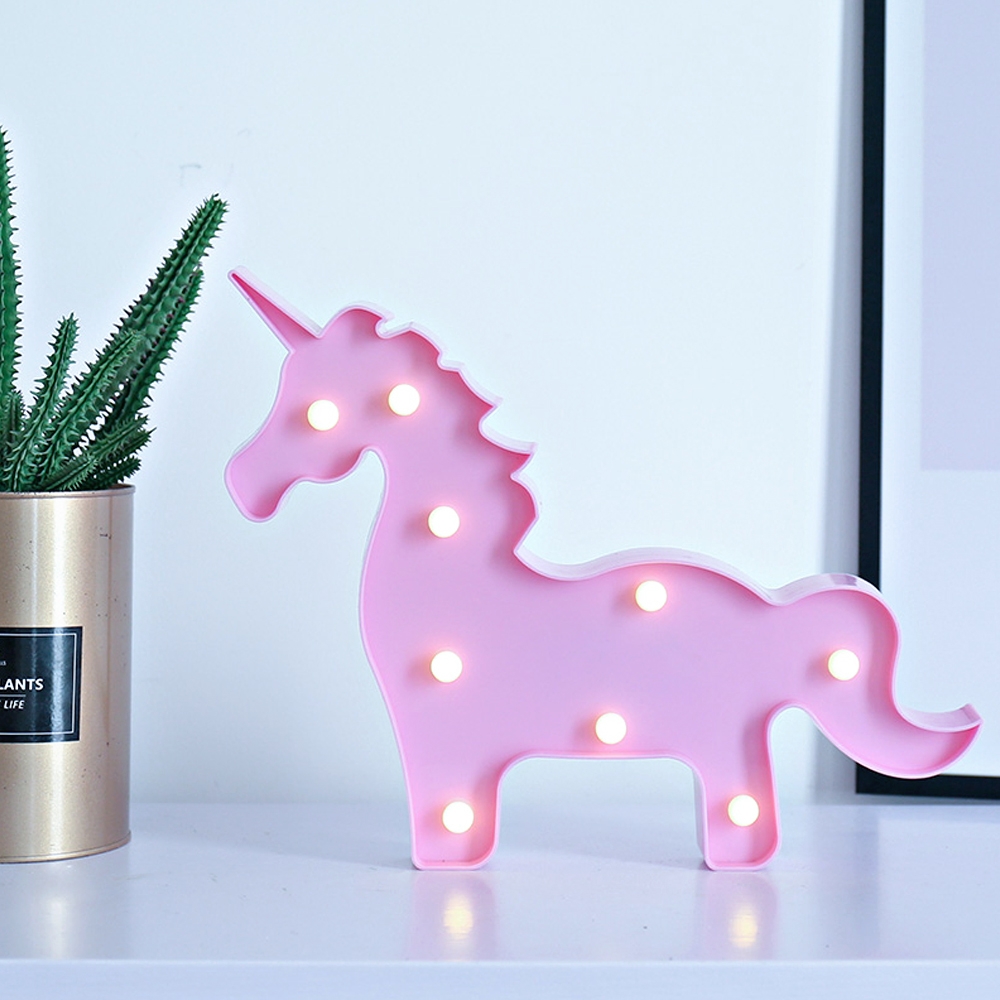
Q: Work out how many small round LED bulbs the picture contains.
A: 9